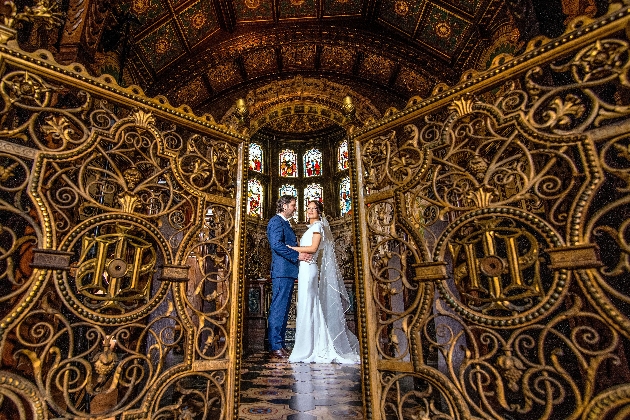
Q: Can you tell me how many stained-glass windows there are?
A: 8